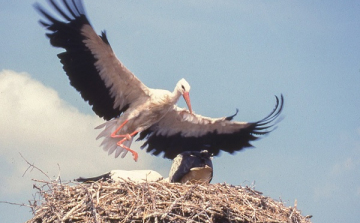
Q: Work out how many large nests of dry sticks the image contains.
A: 1